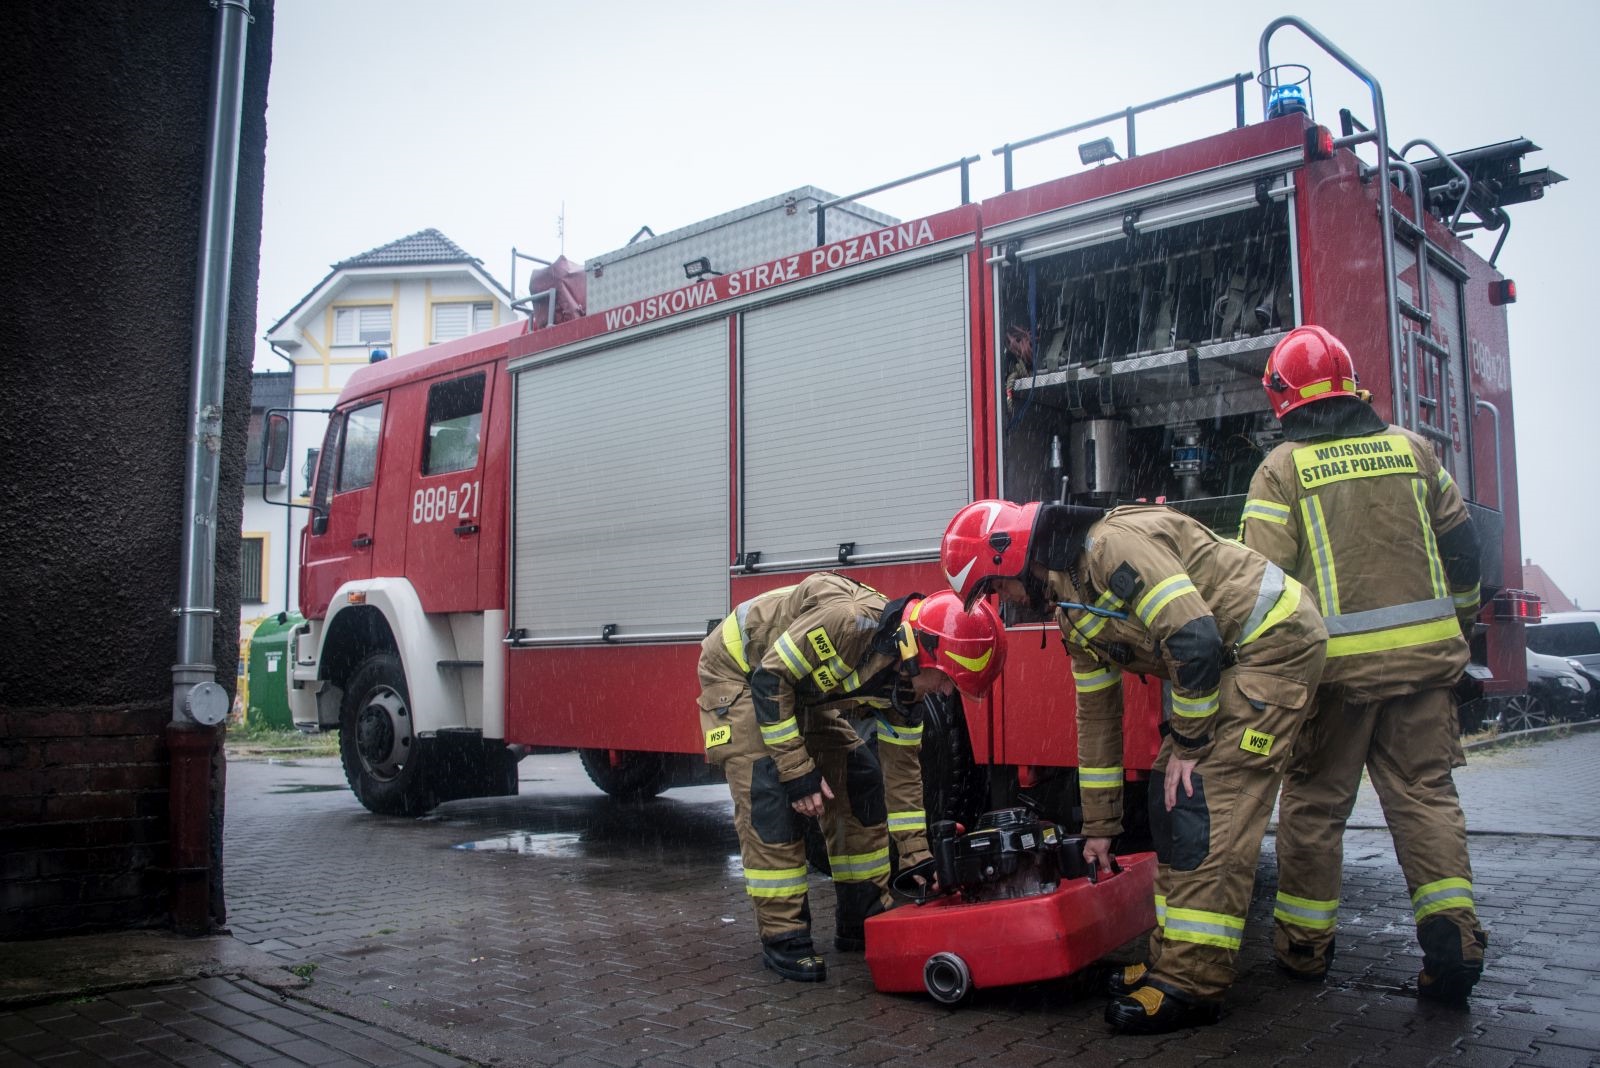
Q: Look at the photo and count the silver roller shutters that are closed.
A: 2